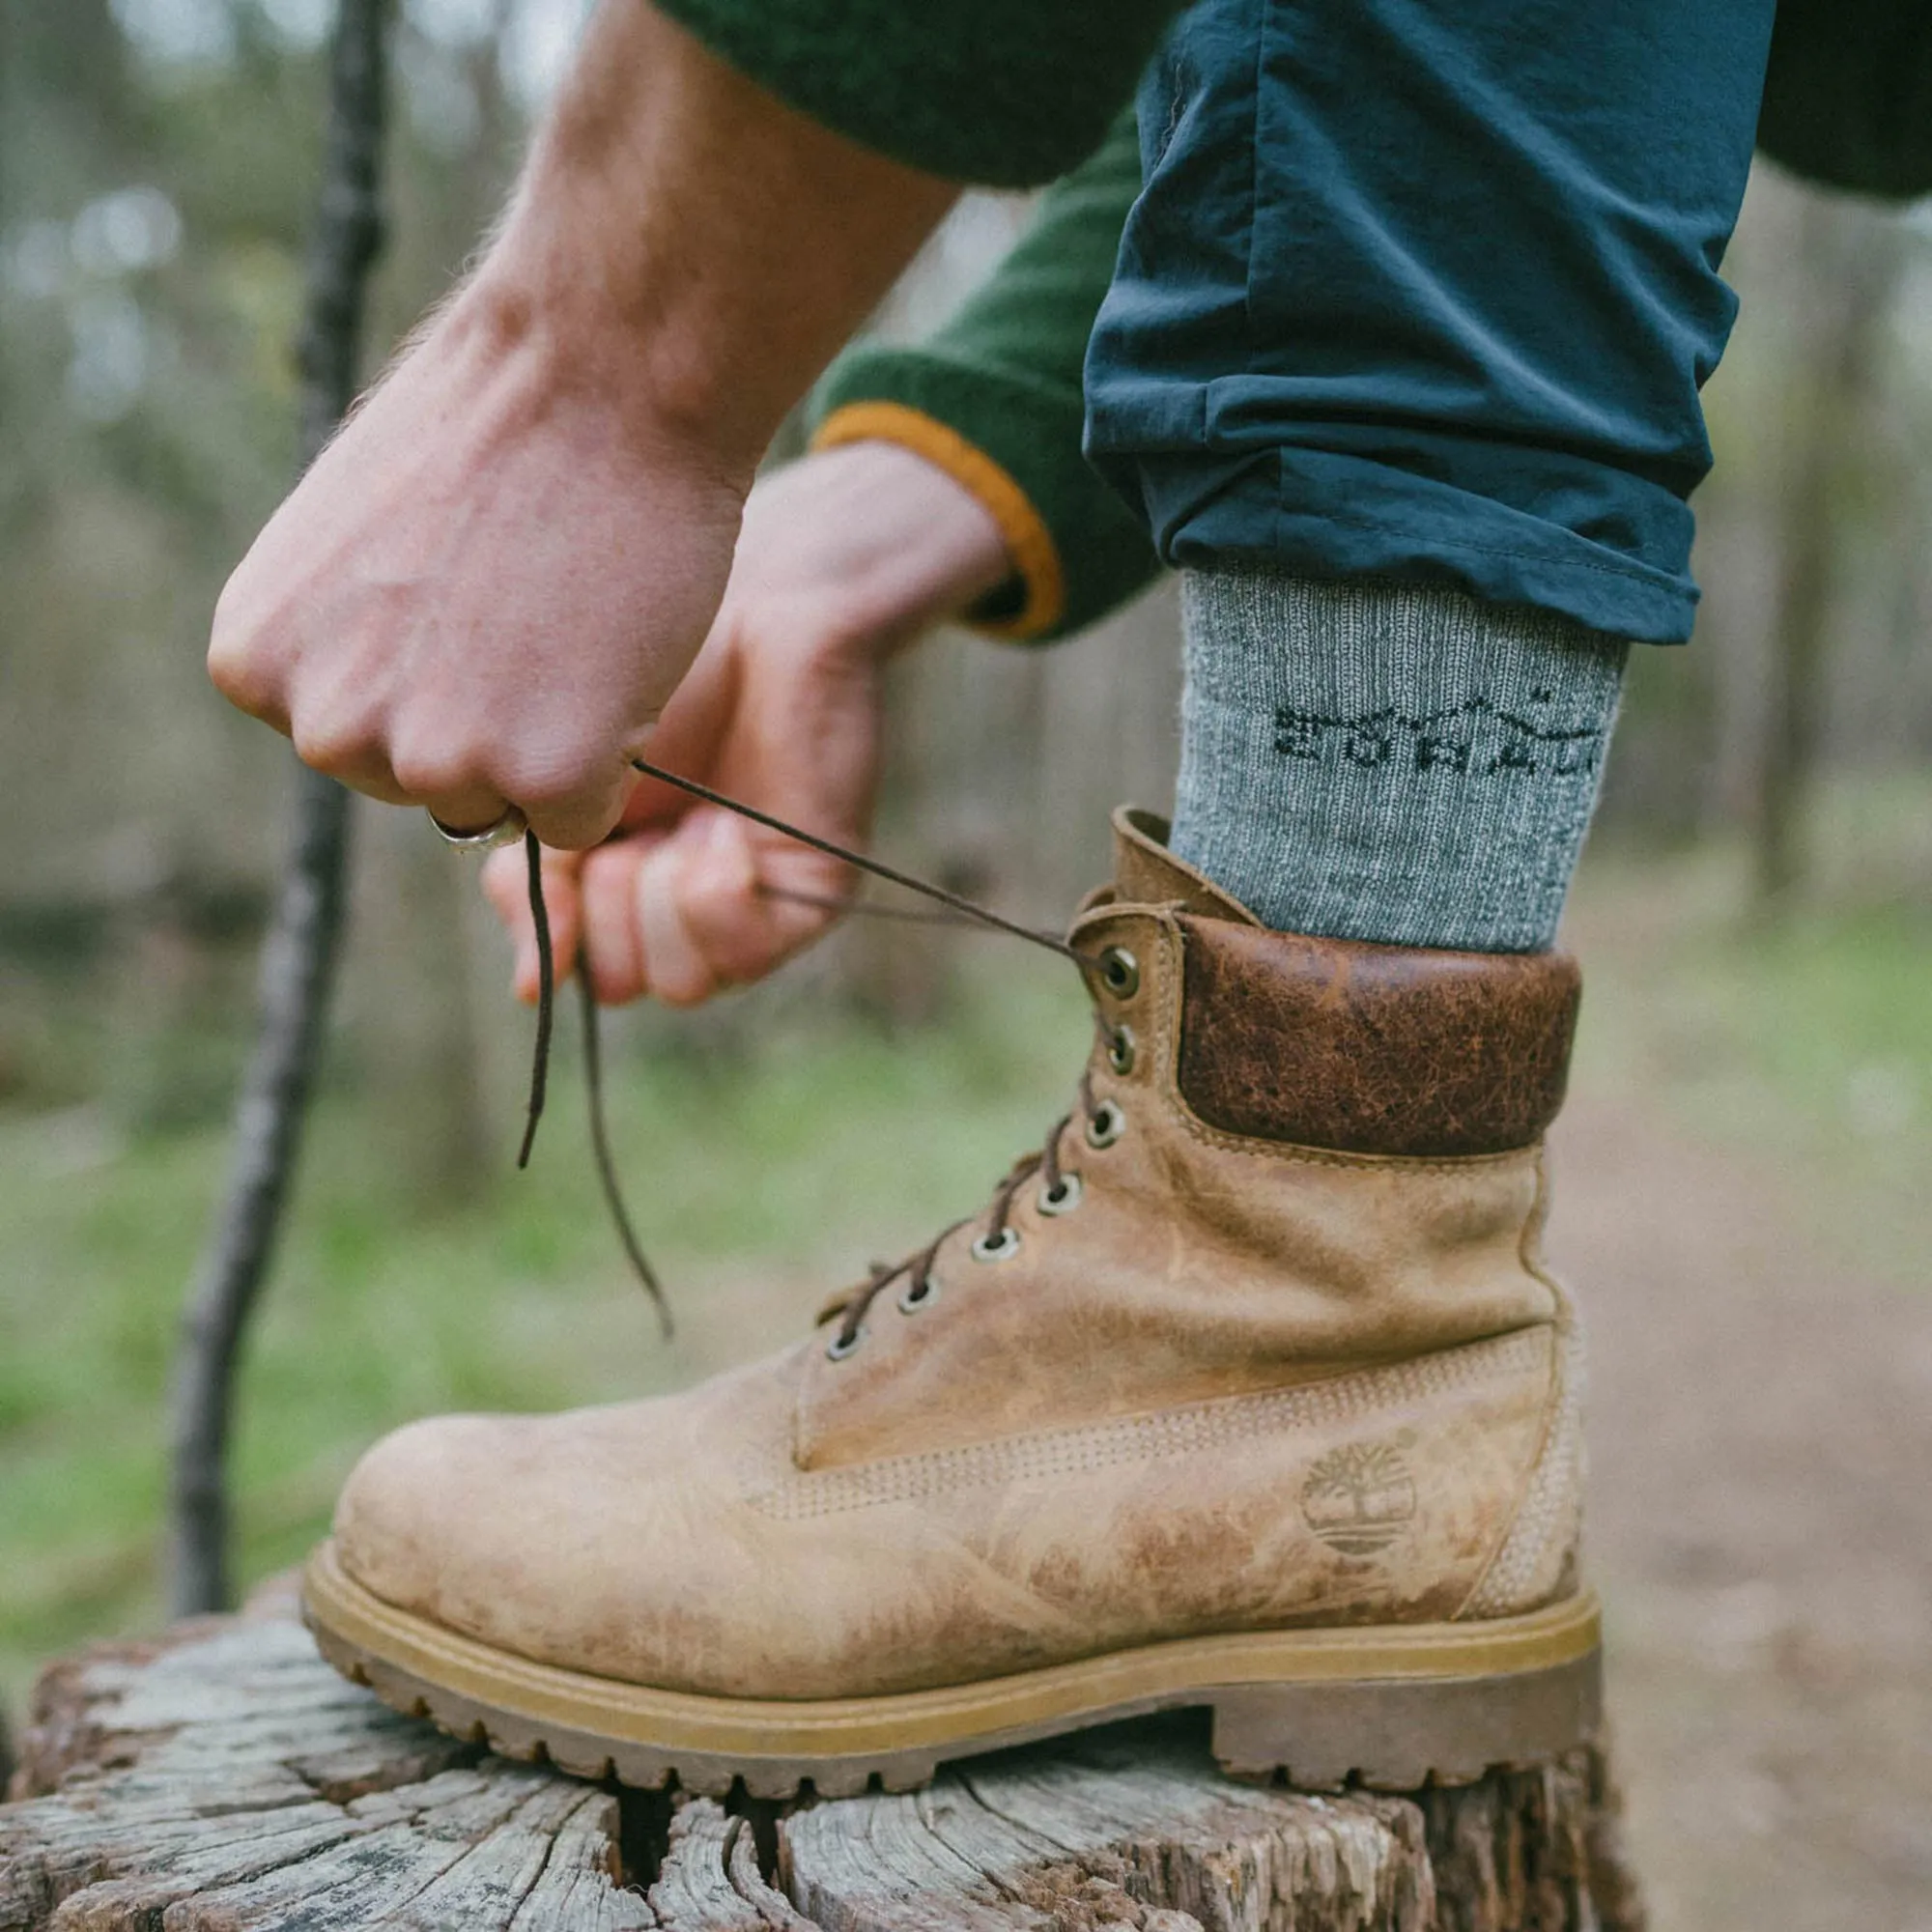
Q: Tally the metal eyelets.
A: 7